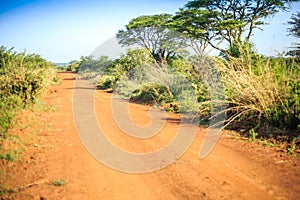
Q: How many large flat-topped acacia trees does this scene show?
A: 2